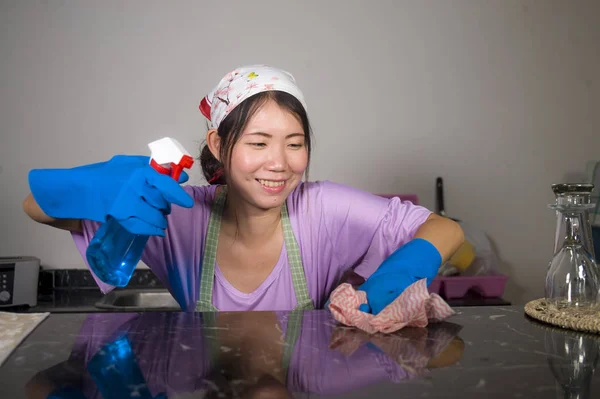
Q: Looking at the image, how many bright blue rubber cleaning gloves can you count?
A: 2